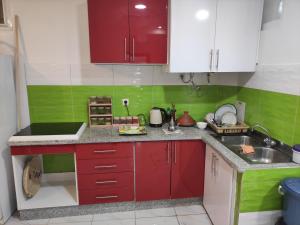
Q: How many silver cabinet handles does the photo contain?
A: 12